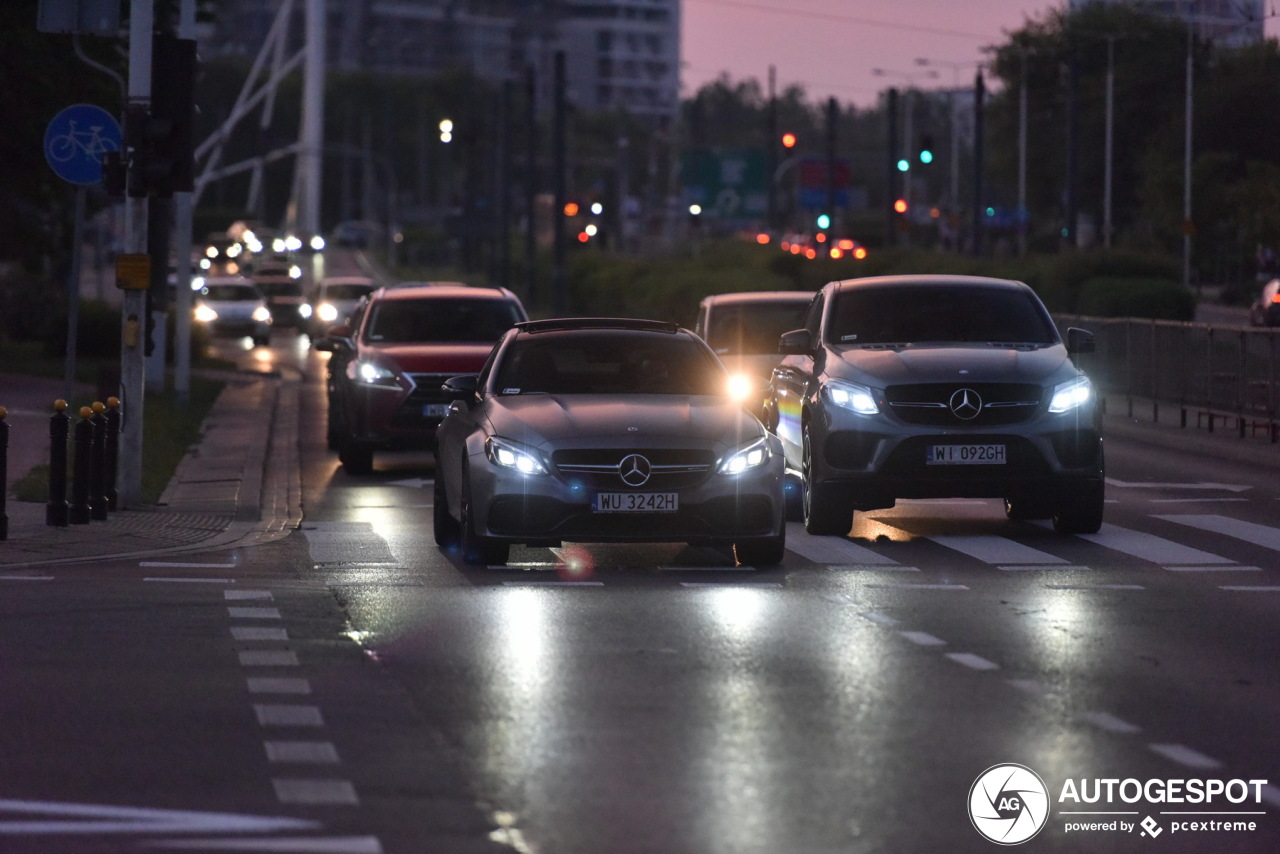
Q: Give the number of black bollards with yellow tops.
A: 5